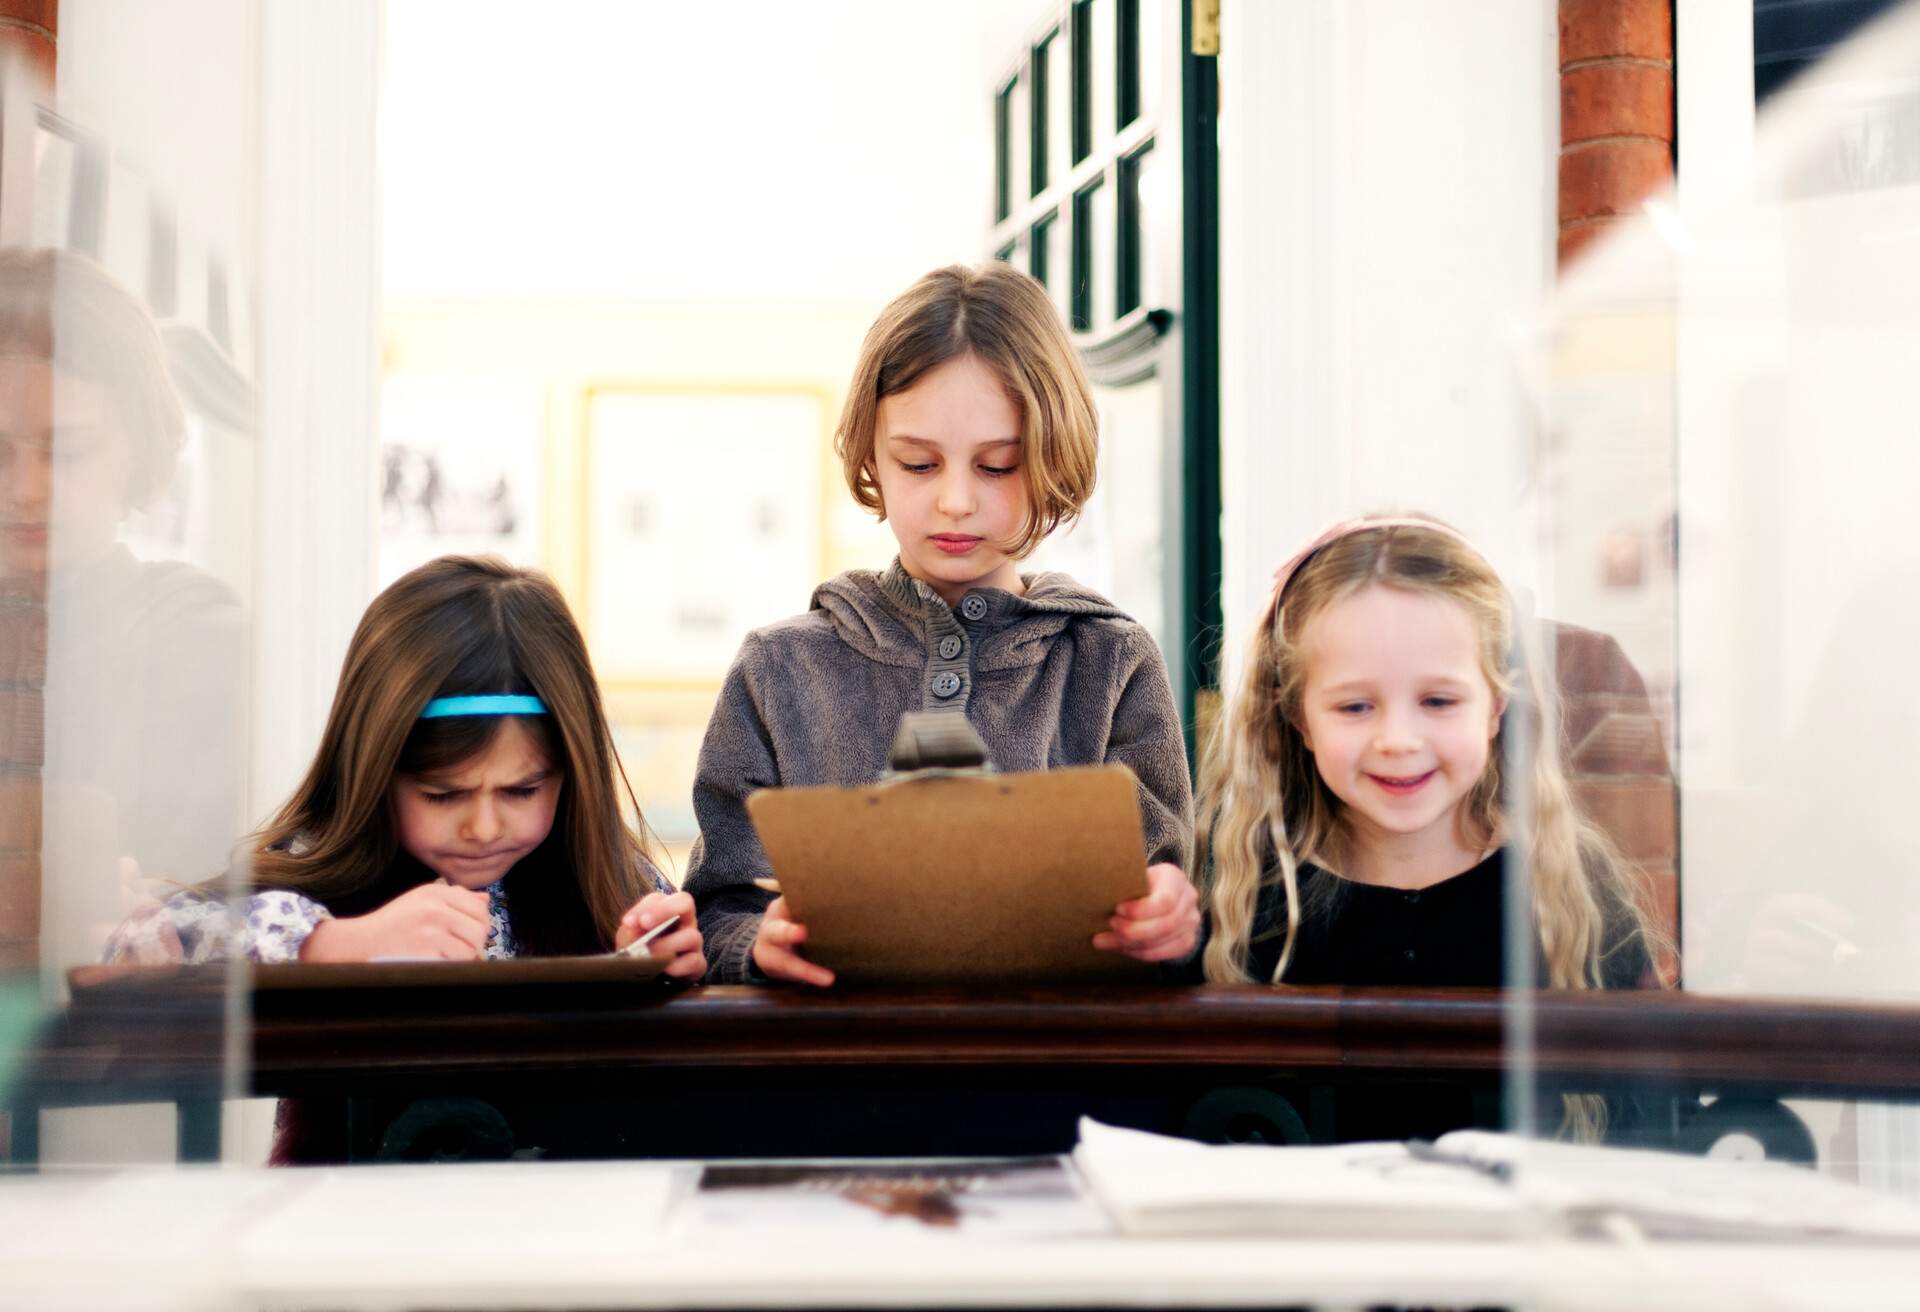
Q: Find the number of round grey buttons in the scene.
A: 3